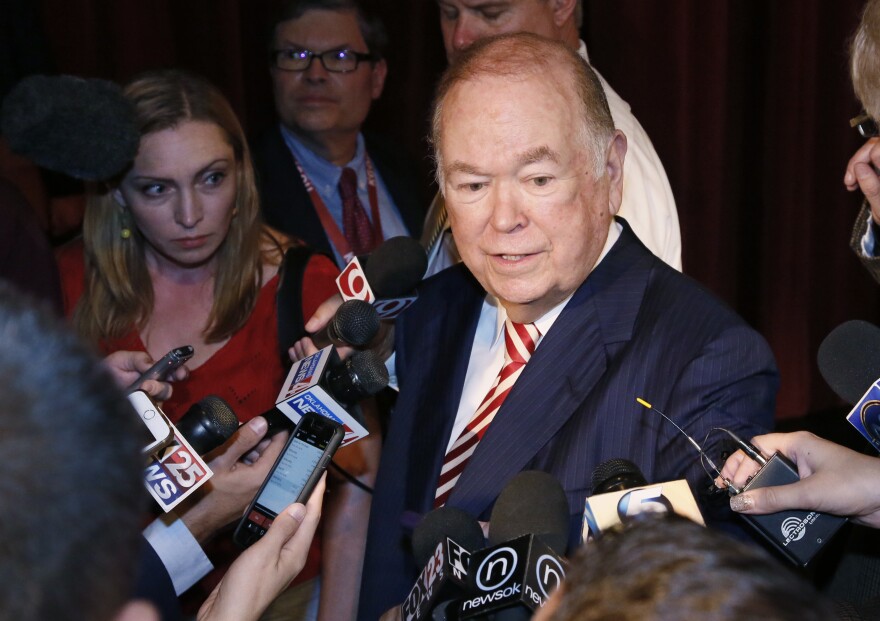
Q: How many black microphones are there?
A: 9